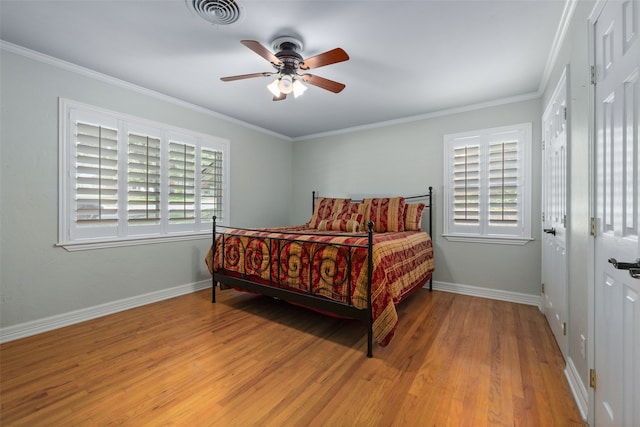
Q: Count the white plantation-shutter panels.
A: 6